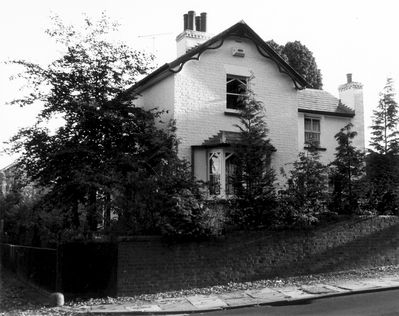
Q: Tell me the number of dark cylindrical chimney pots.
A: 5